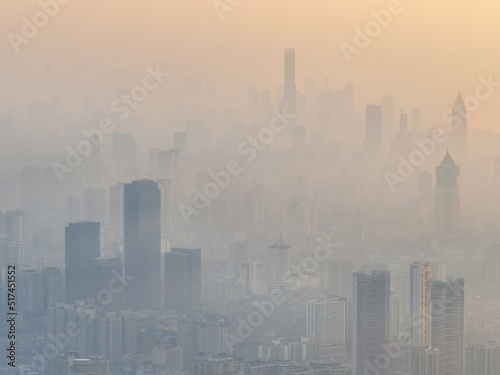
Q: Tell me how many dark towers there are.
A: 3